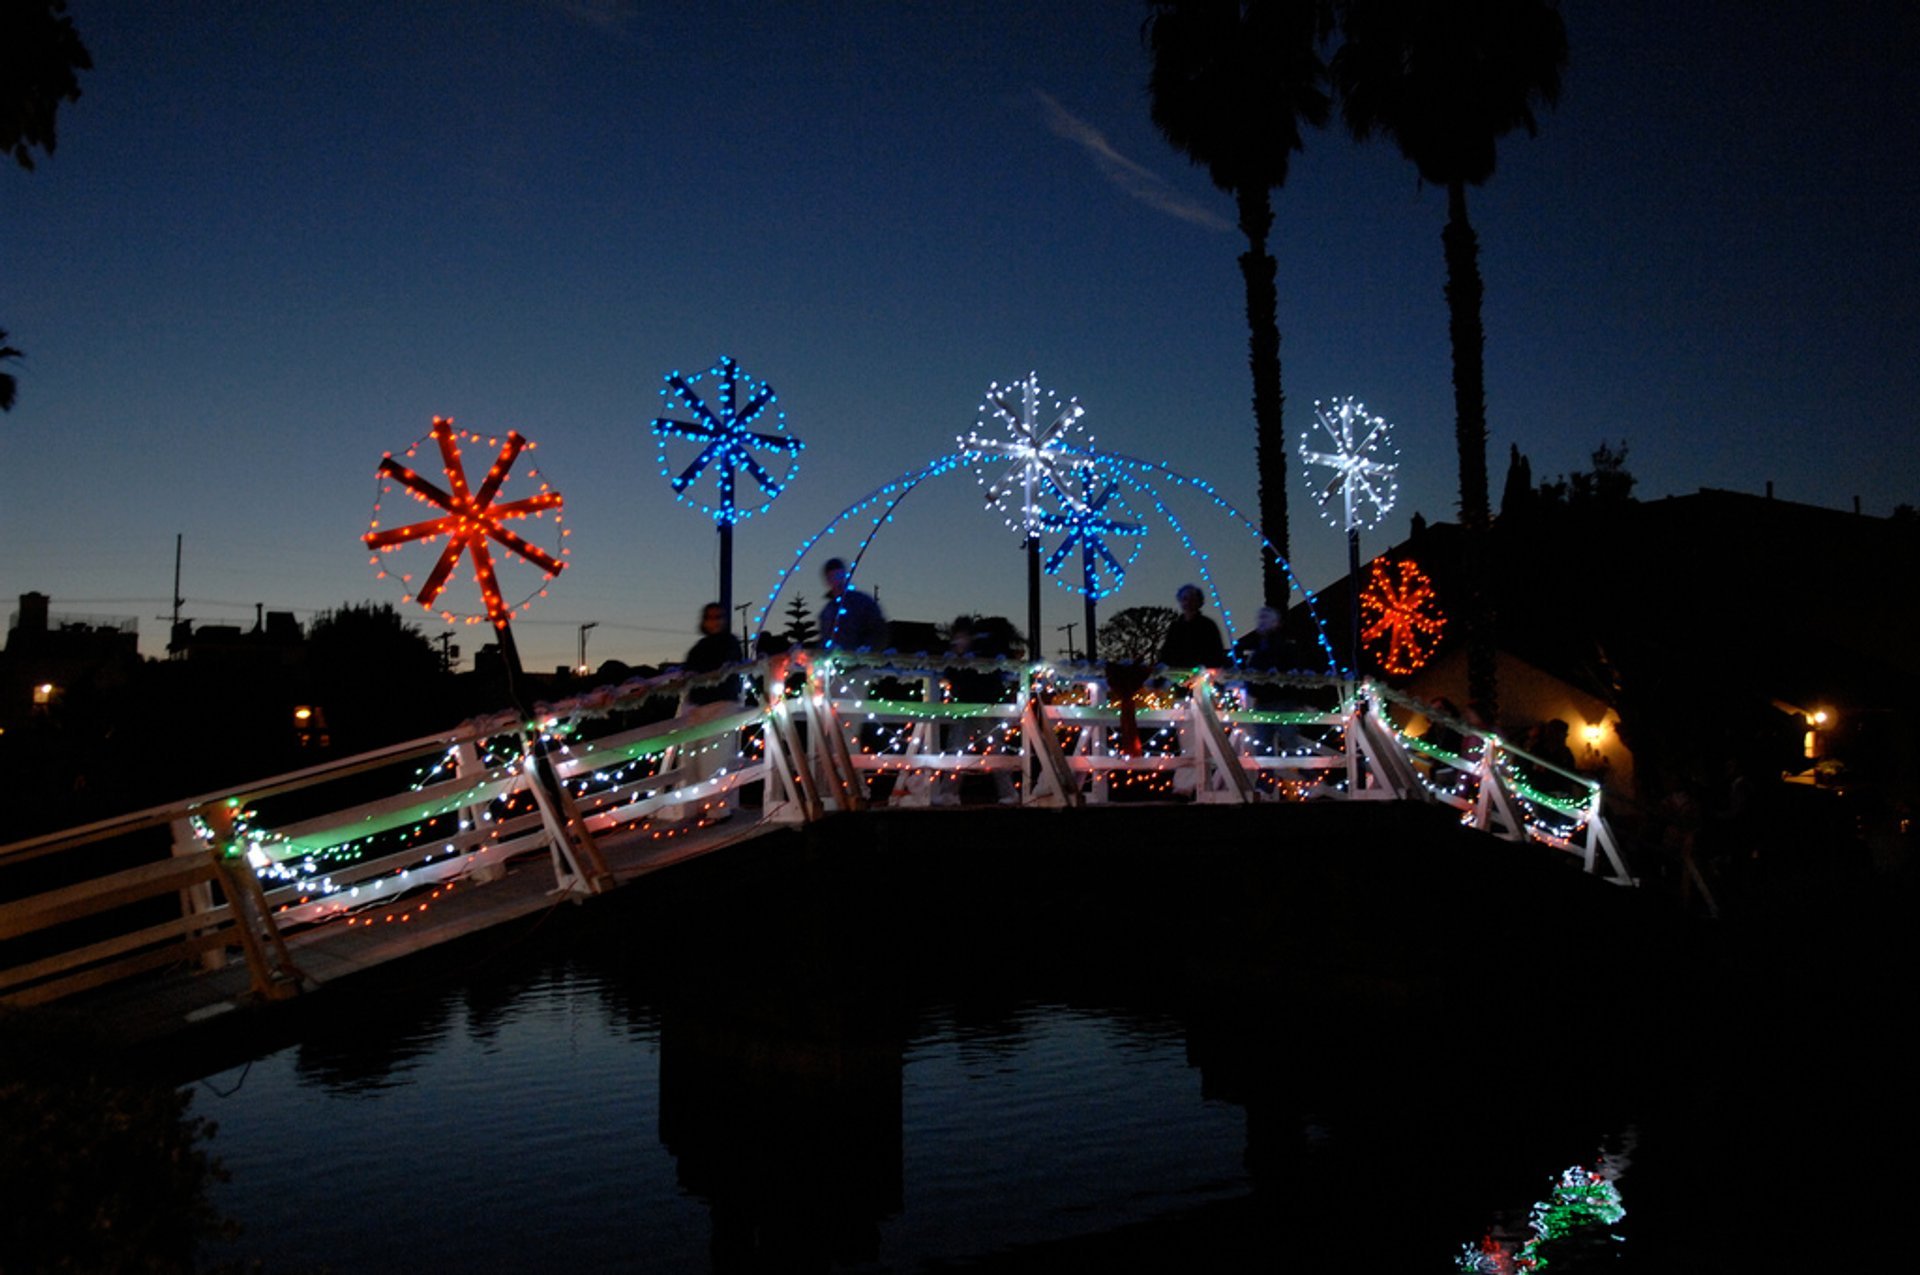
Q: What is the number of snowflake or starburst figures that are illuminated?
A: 6